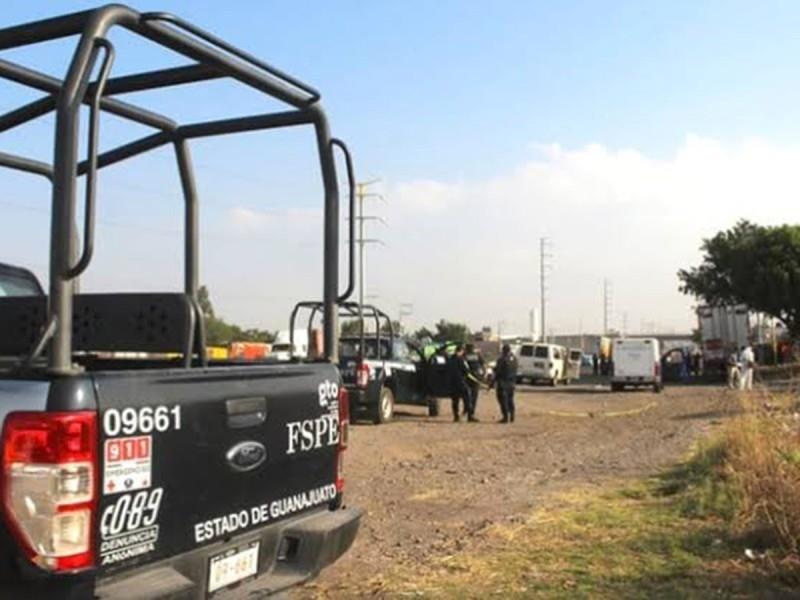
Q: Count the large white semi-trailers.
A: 1